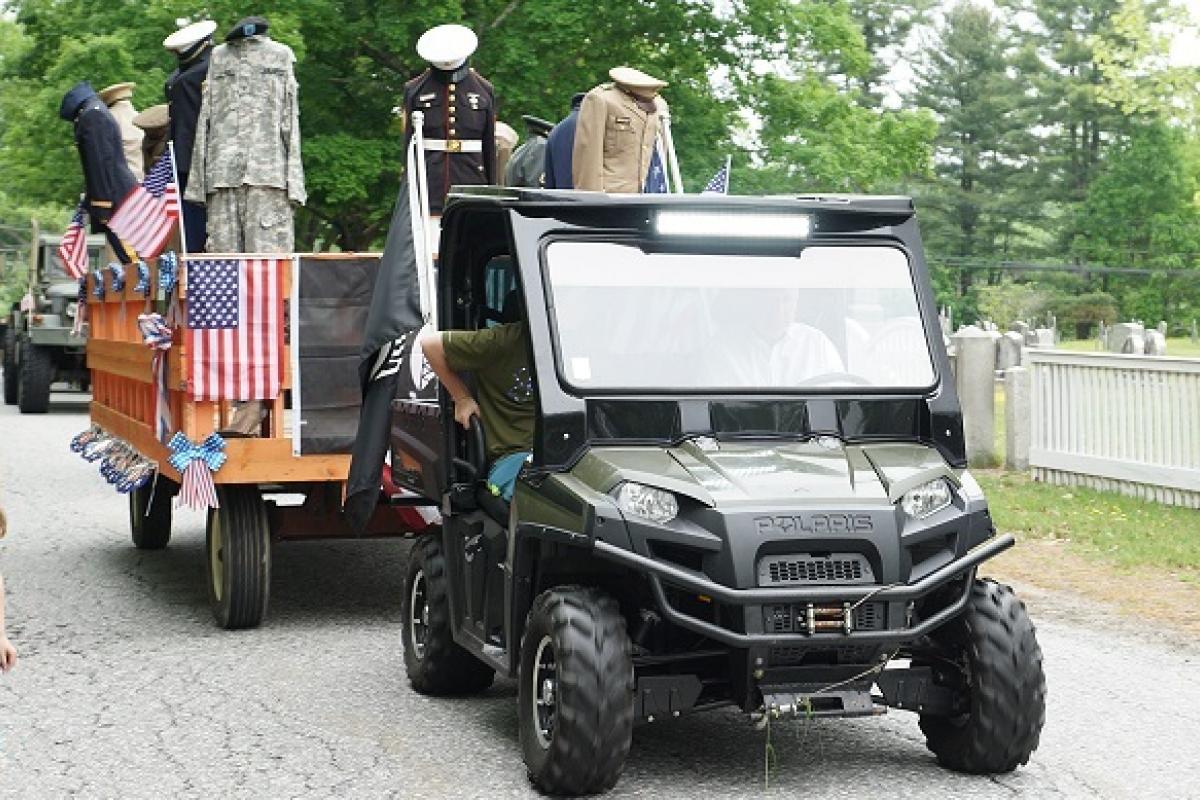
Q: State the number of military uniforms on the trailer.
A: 10